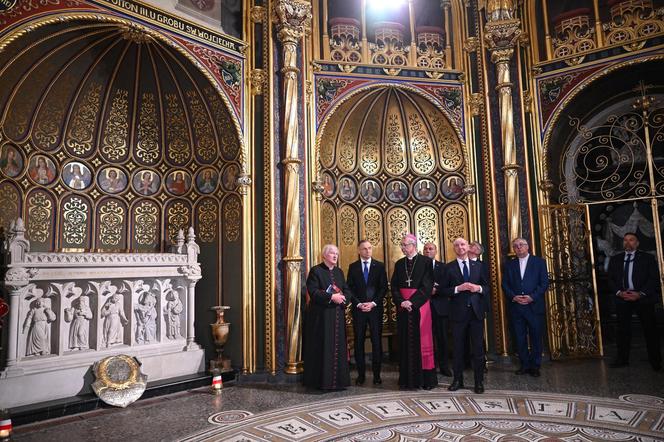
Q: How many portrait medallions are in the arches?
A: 14